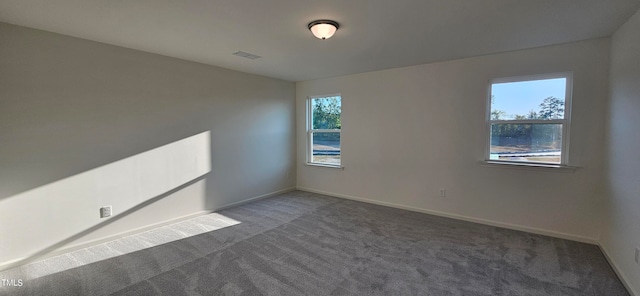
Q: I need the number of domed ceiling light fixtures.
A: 1